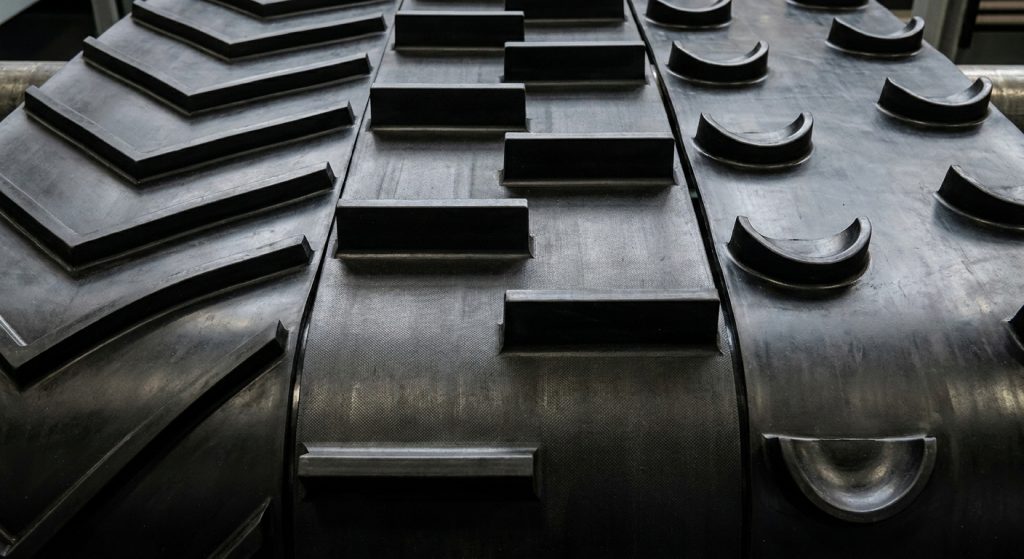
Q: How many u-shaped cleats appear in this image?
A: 10